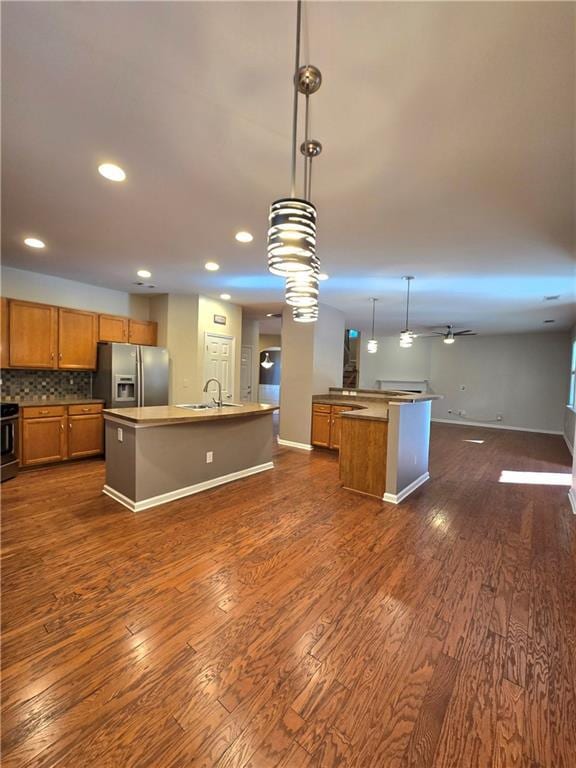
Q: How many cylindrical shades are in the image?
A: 5